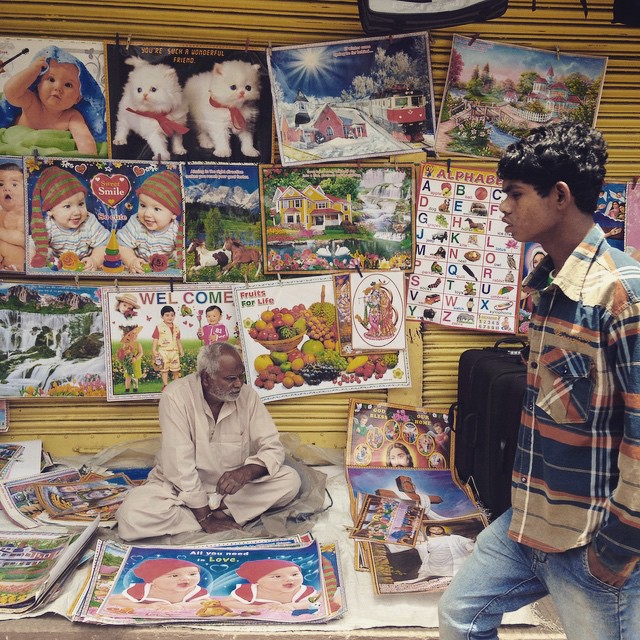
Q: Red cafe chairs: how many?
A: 0